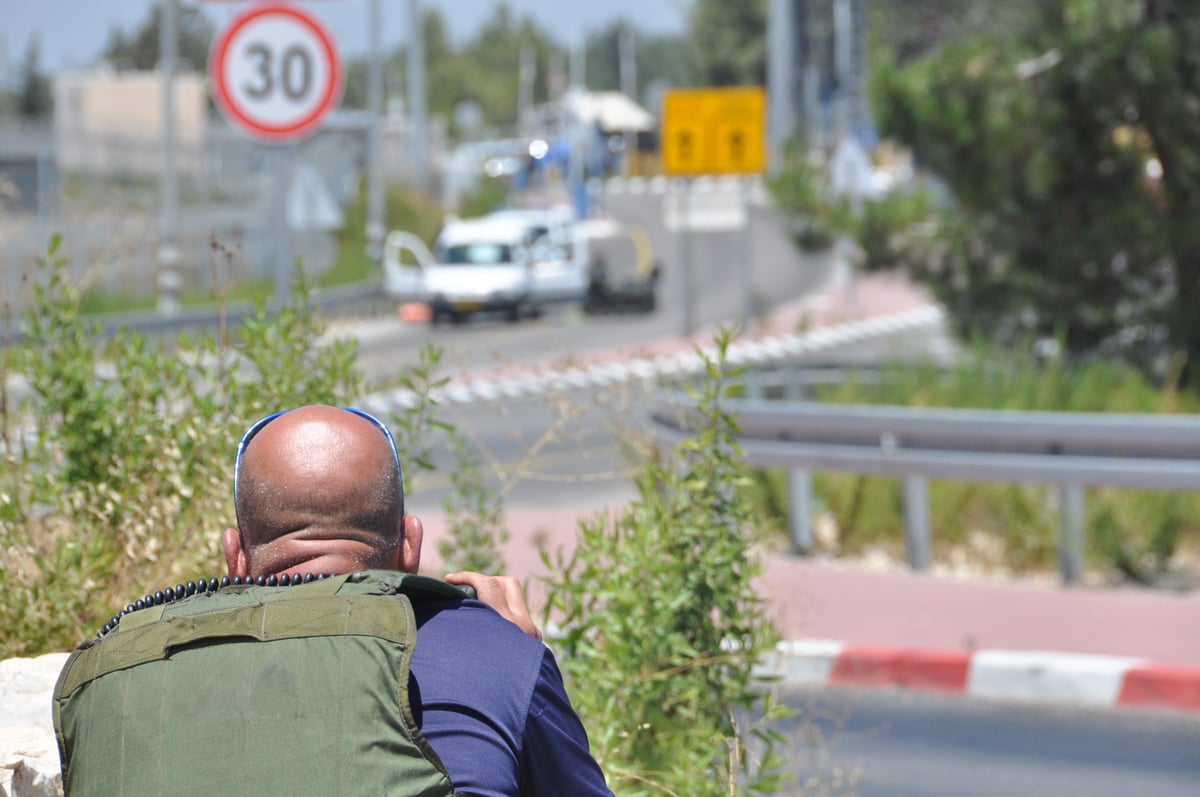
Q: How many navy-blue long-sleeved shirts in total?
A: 1